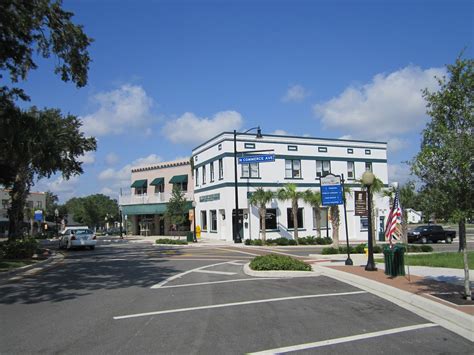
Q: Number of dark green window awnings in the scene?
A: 3